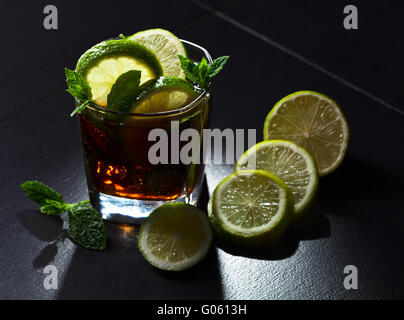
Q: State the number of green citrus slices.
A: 7